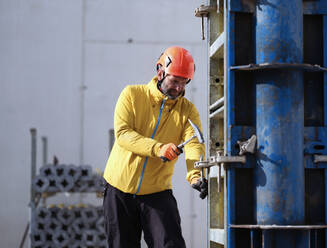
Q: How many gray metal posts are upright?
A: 3